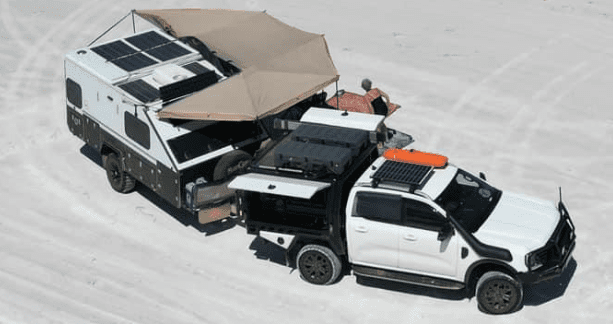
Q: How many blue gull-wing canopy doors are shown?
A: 0